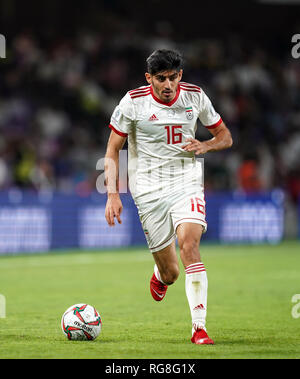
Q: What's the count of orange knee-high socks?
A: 0